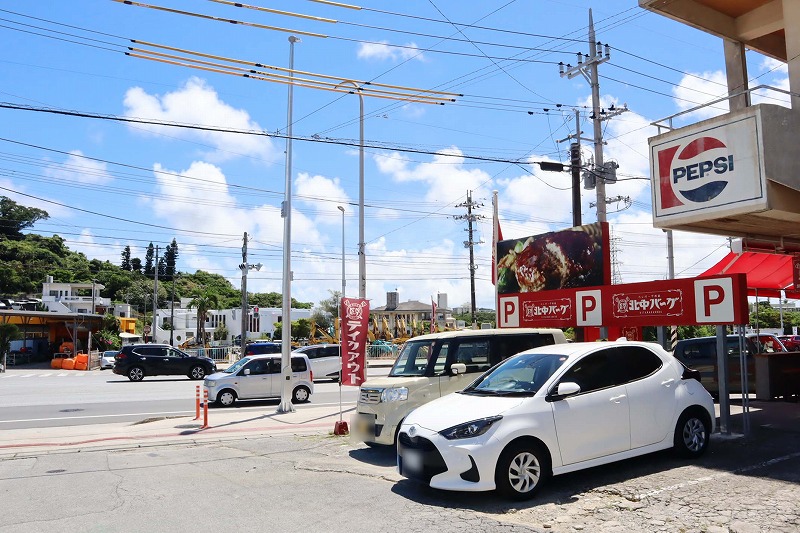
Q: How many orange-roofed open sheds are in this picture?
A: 1